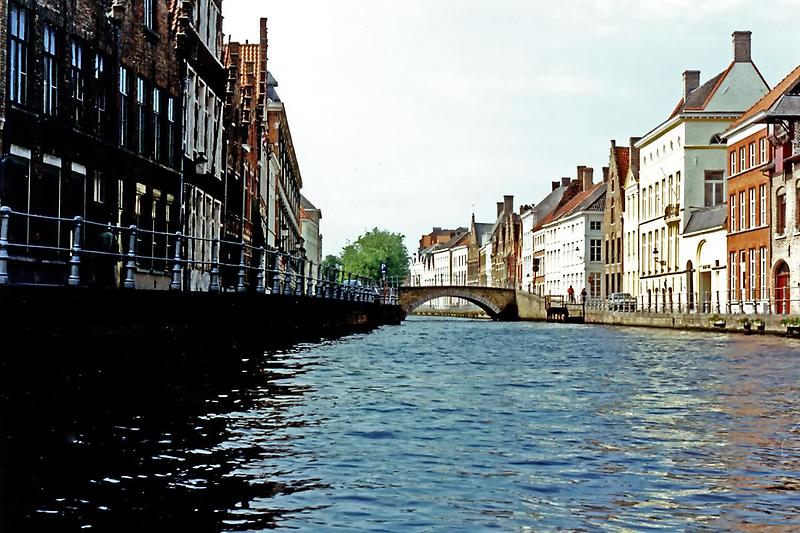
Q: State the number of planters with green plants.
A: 4